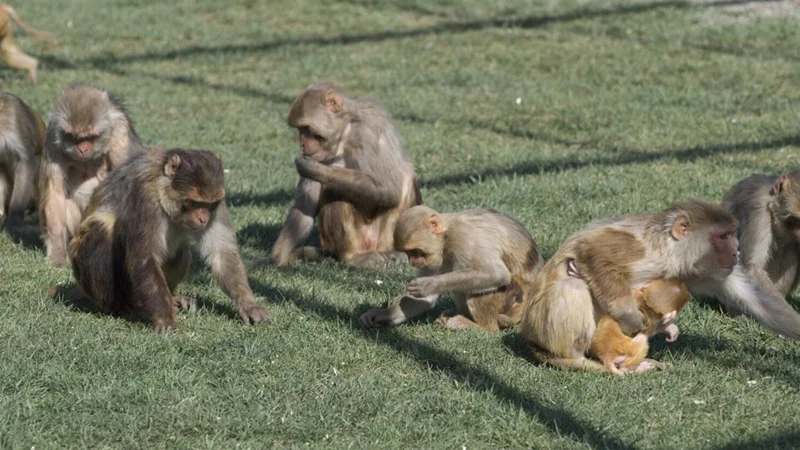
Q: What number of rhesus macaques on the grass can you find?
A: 9